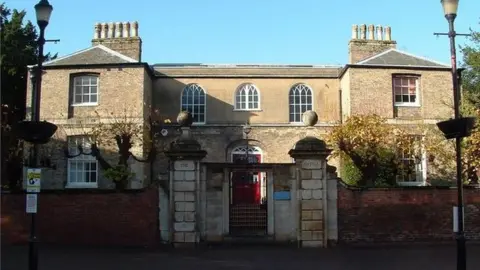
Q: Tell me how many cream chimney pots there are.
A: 11